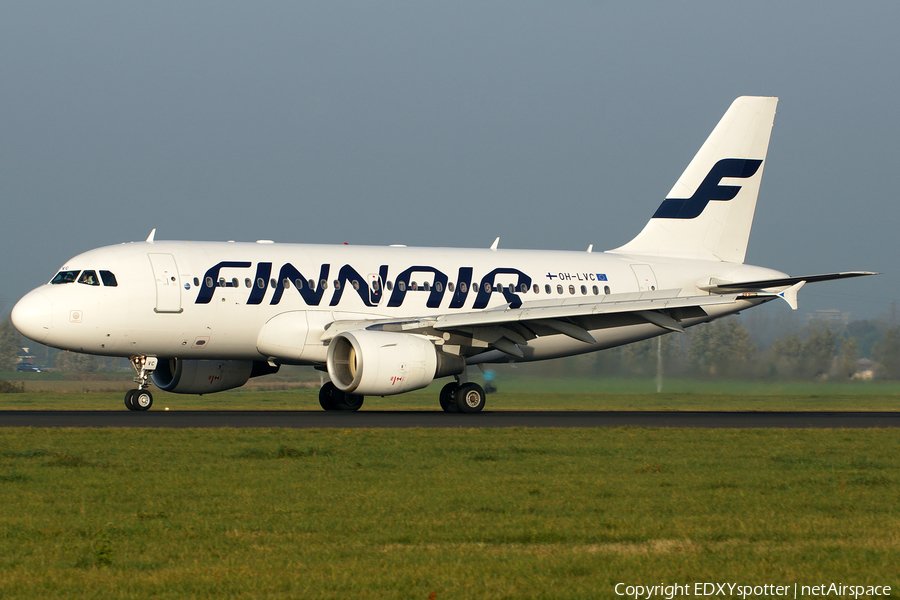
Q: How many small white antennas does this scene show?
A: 3